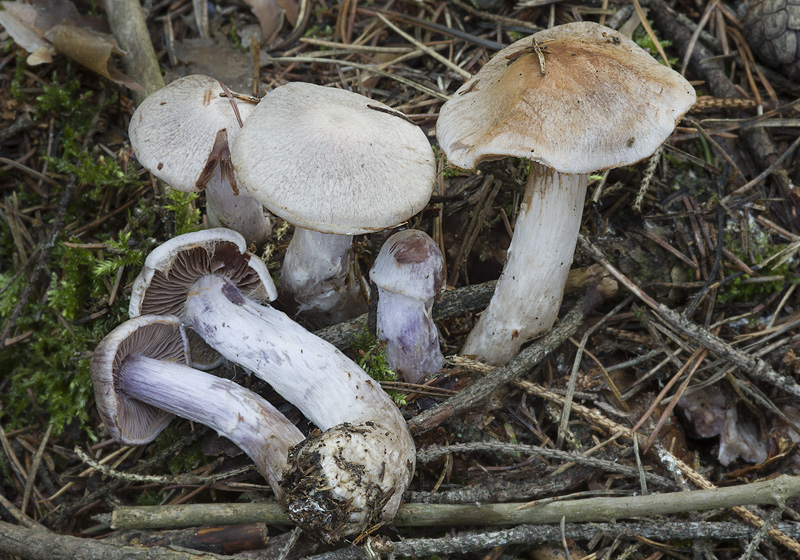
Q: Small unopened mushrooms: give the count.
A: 1